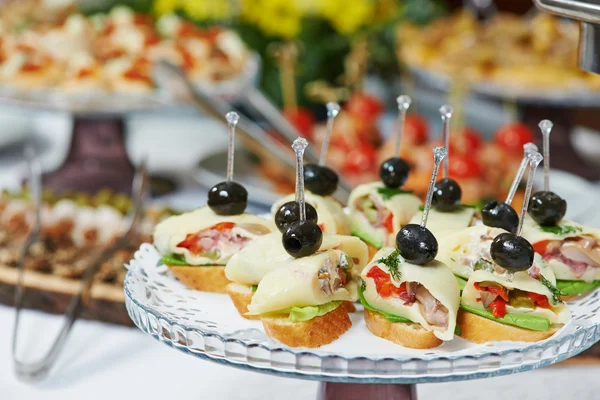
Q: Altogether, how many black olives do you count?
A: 10